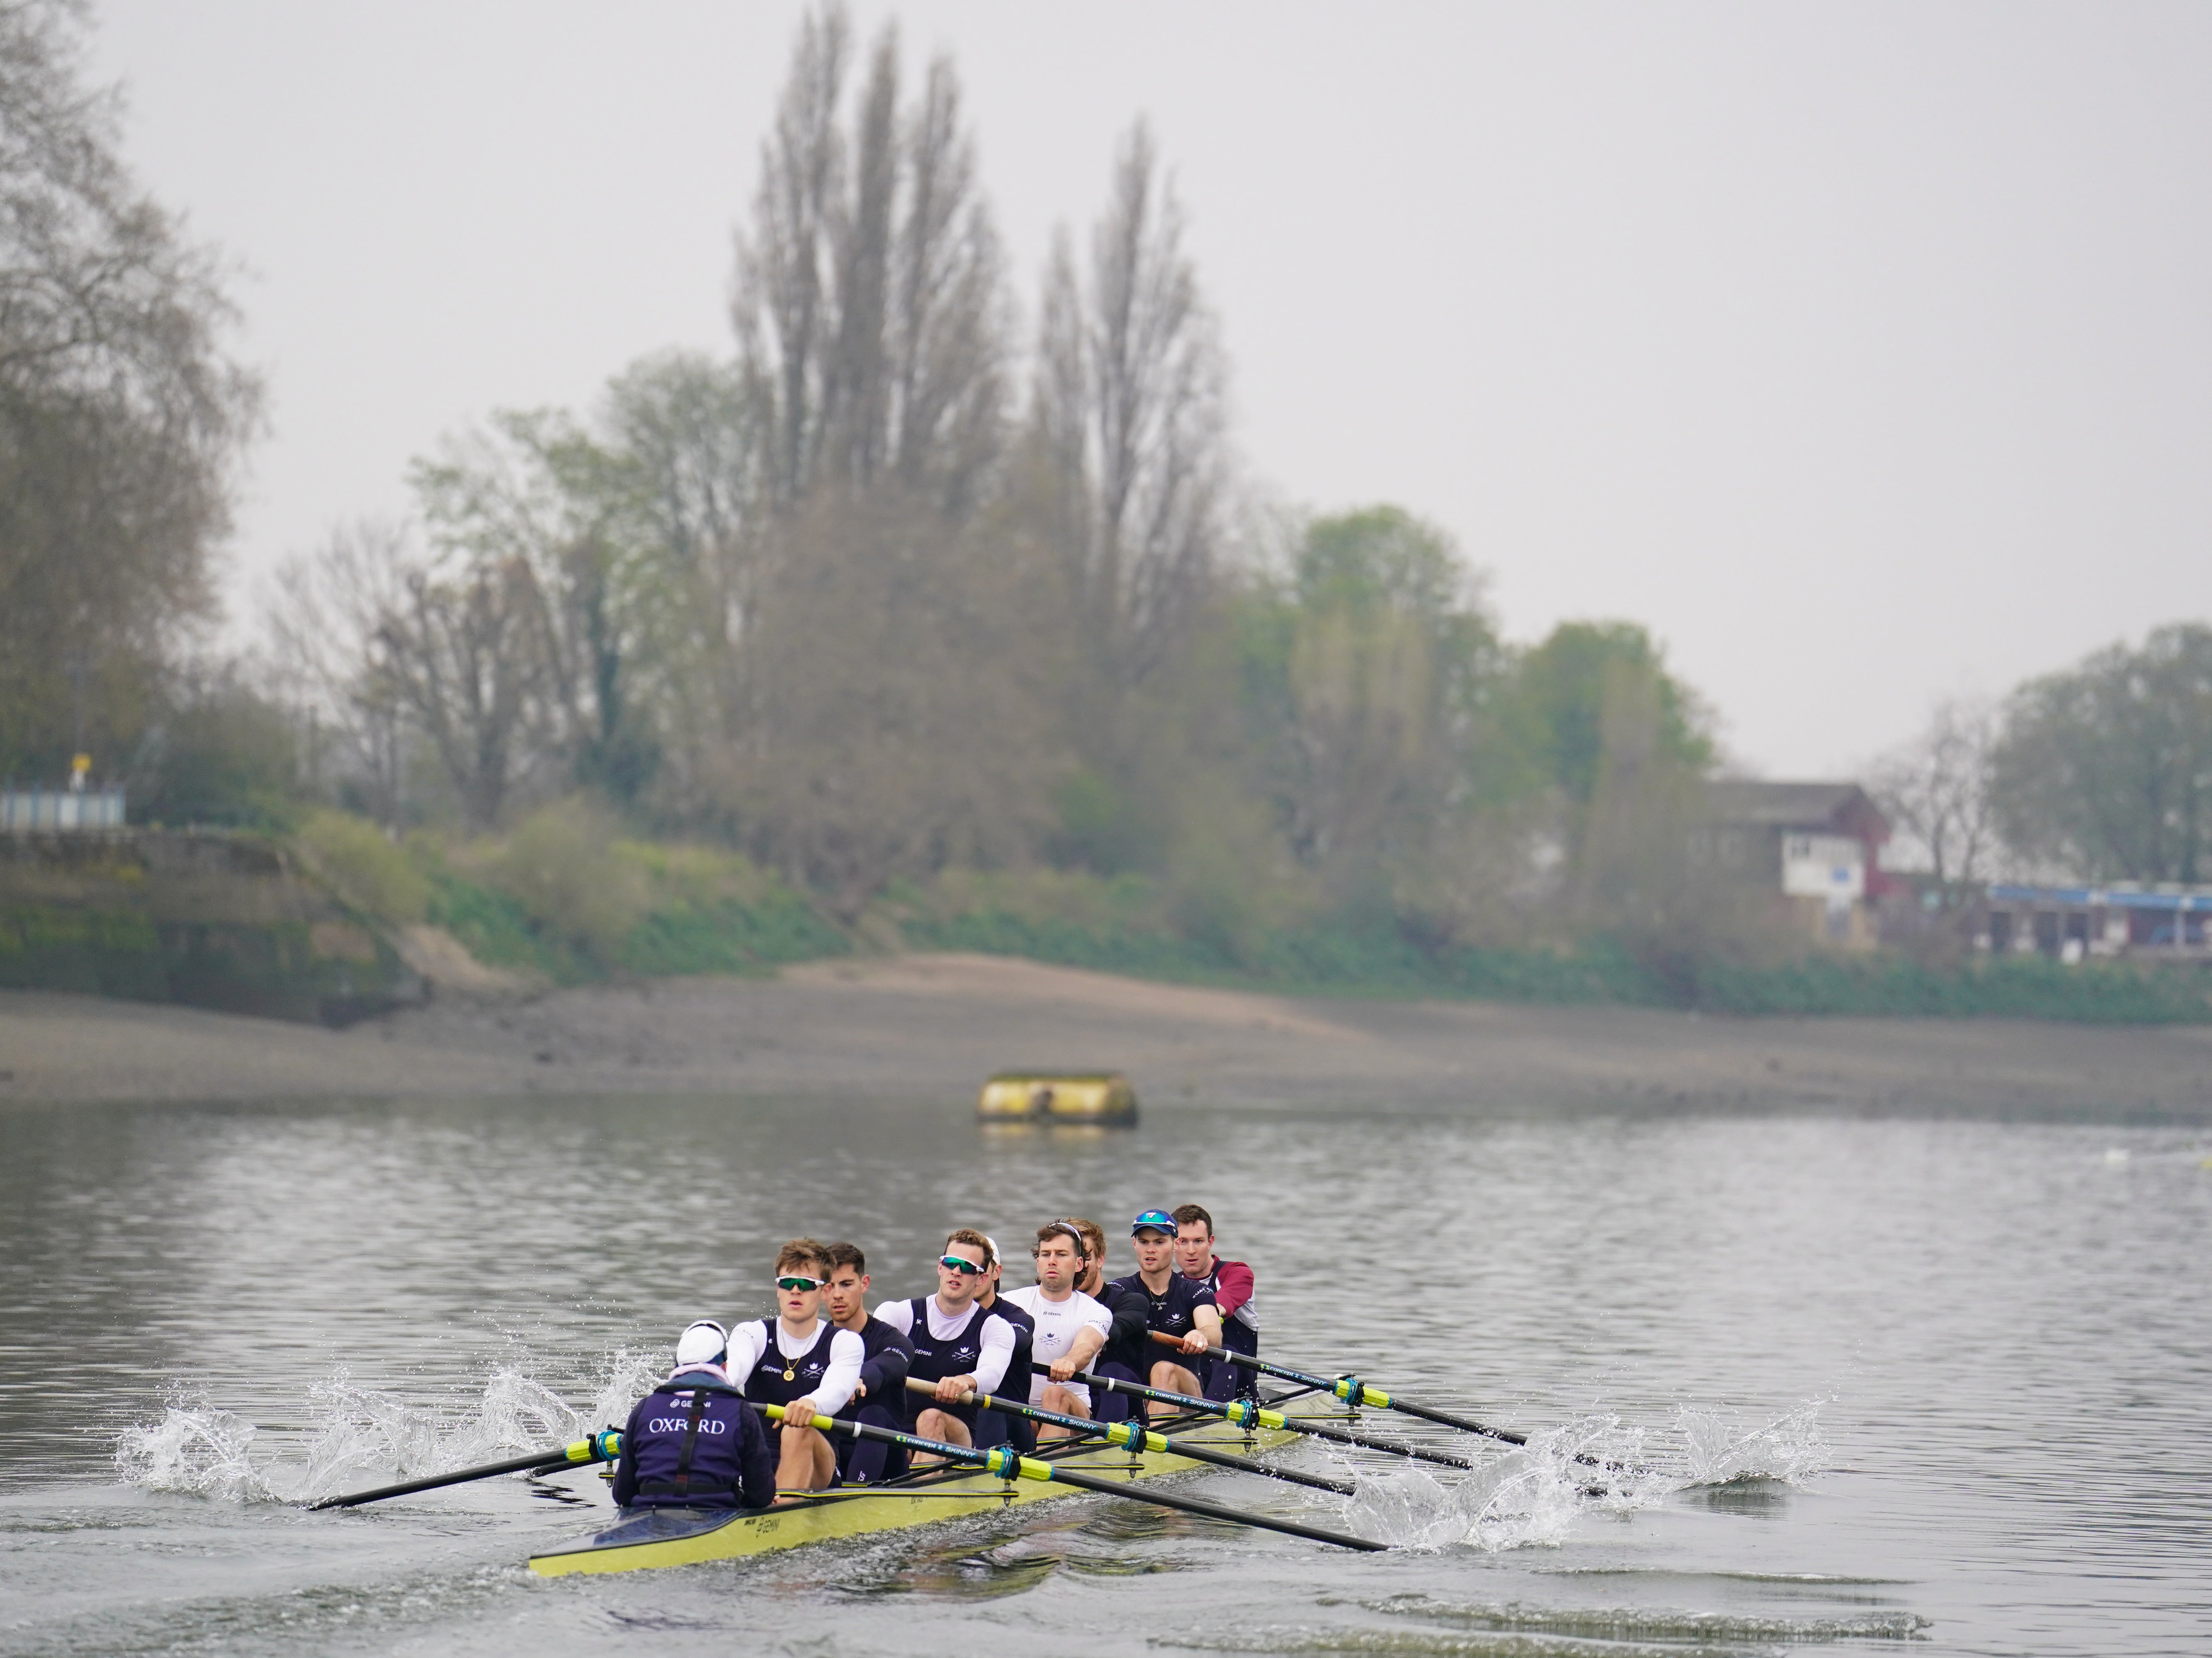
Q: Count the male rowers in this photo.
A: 8